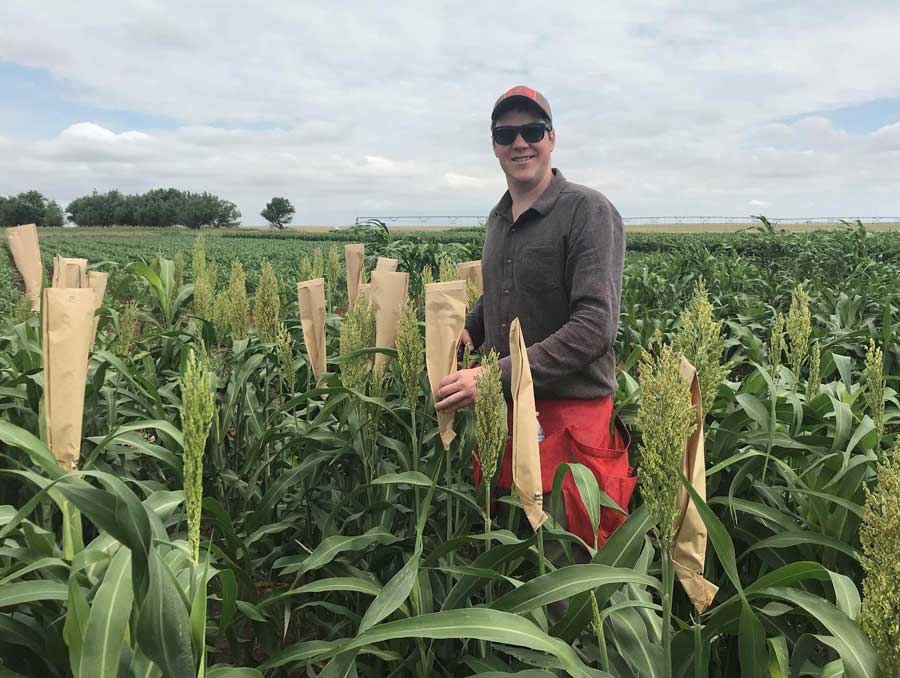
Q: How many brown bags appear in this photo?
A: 13